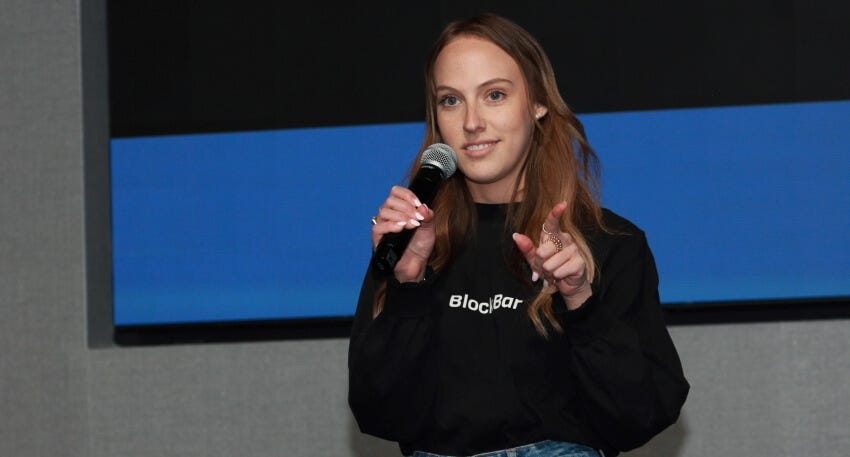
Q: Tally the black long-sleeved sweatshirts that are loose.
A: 1